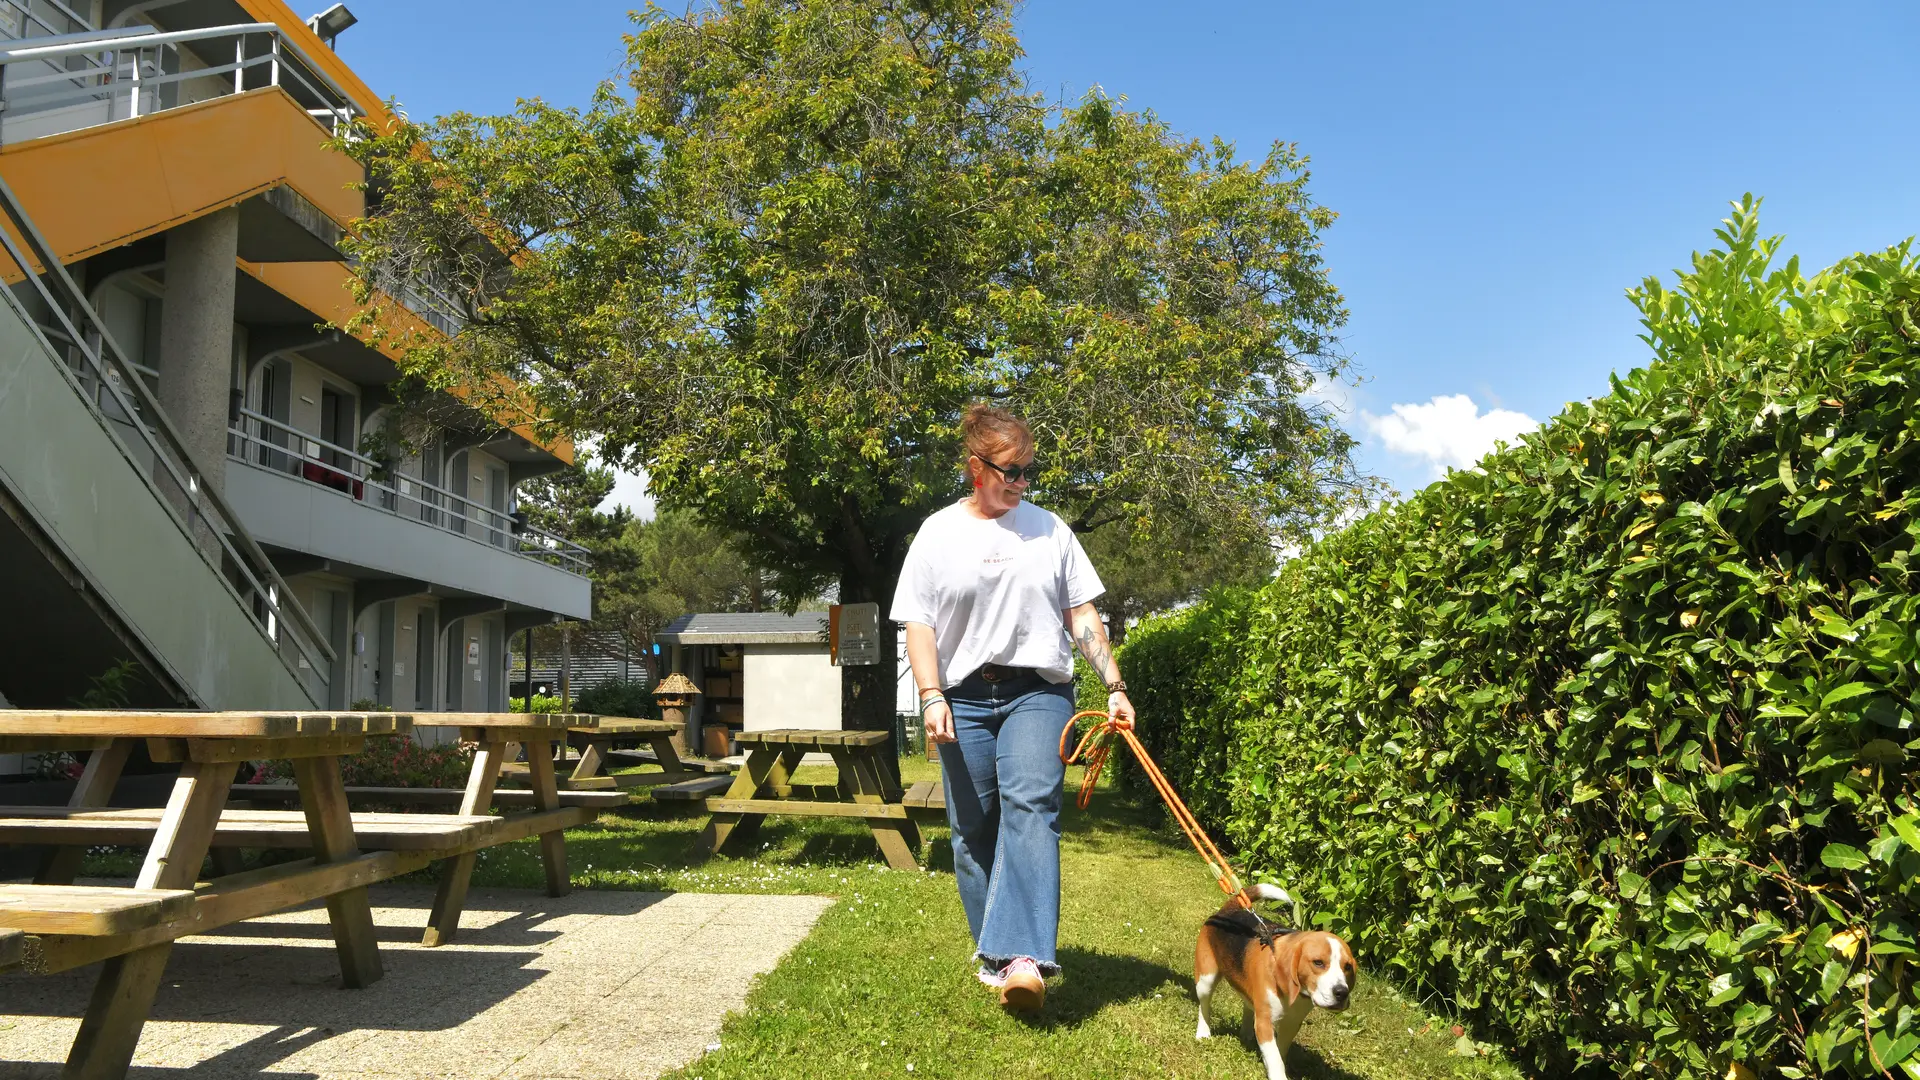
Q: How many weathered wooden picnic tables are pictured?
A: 4